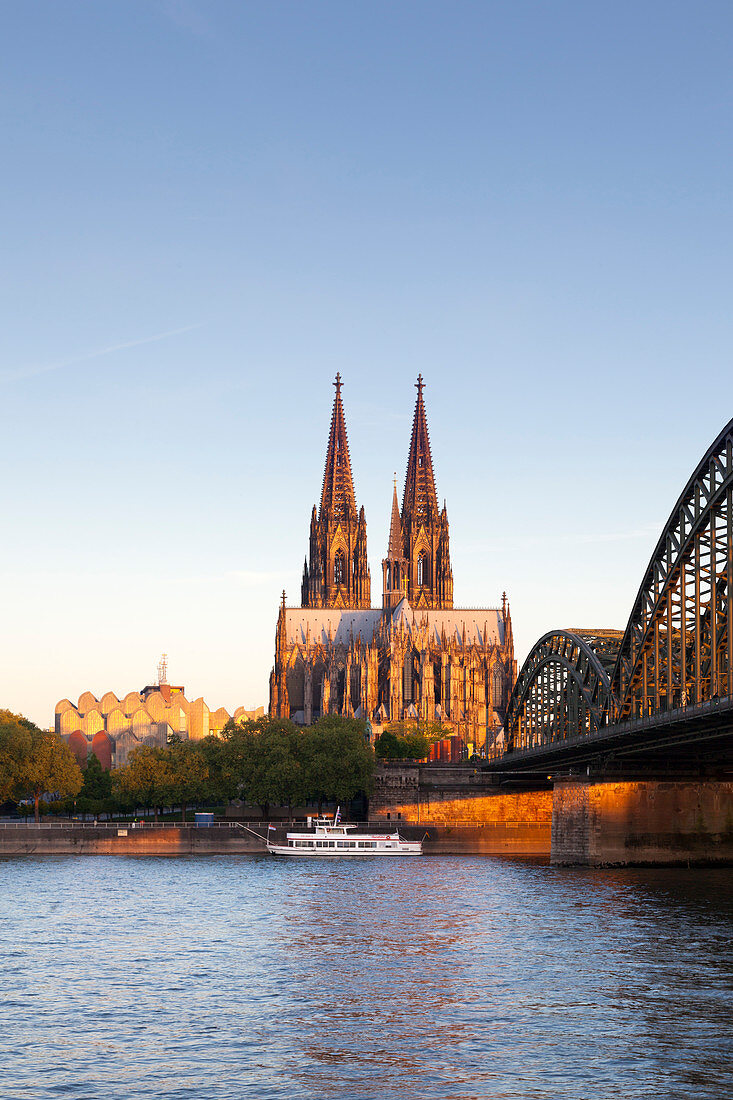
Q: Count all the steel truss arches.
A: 2